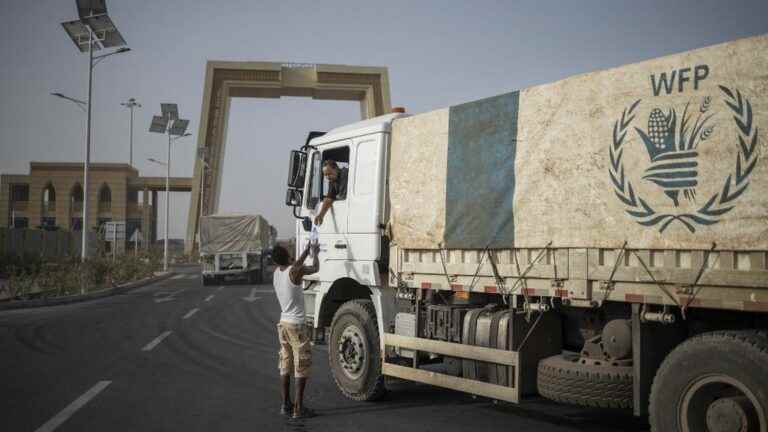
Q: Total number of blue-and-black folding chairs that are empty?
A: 0